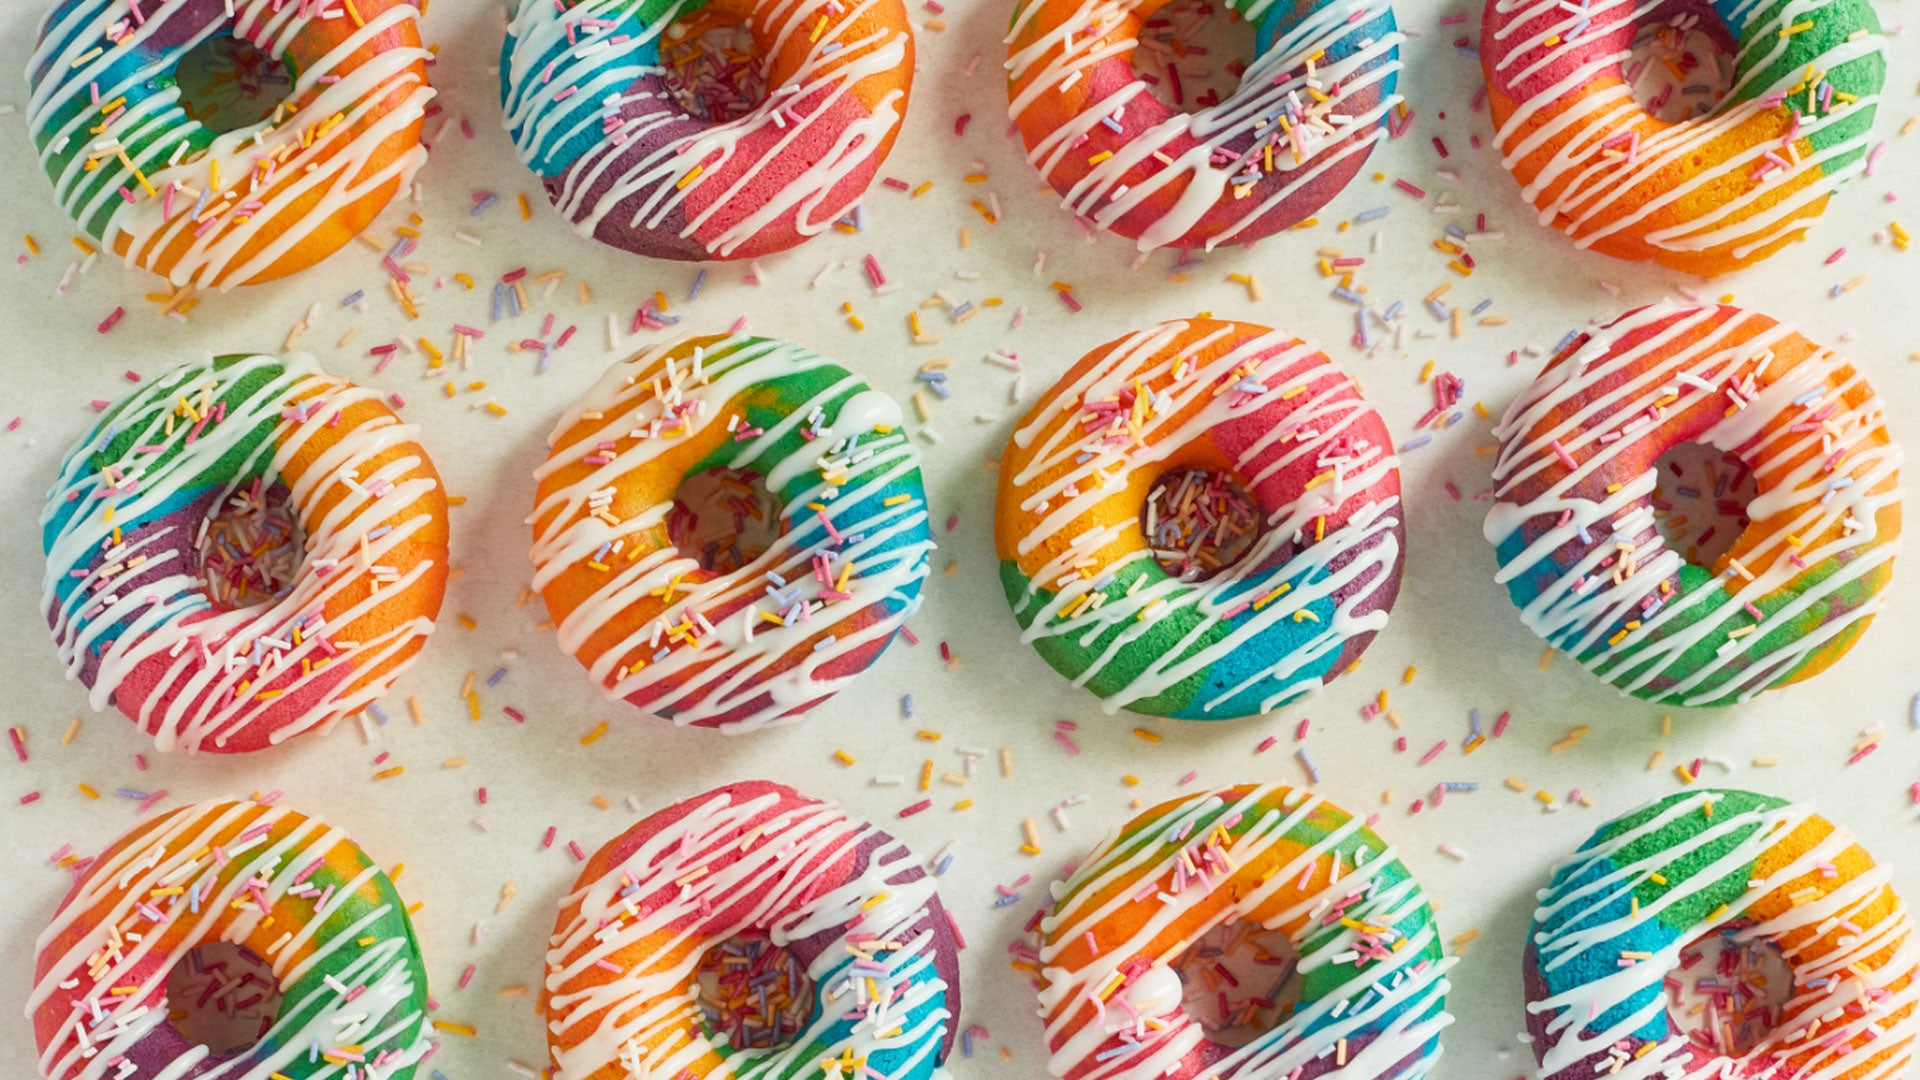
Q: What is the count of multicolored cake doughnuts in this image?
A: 12